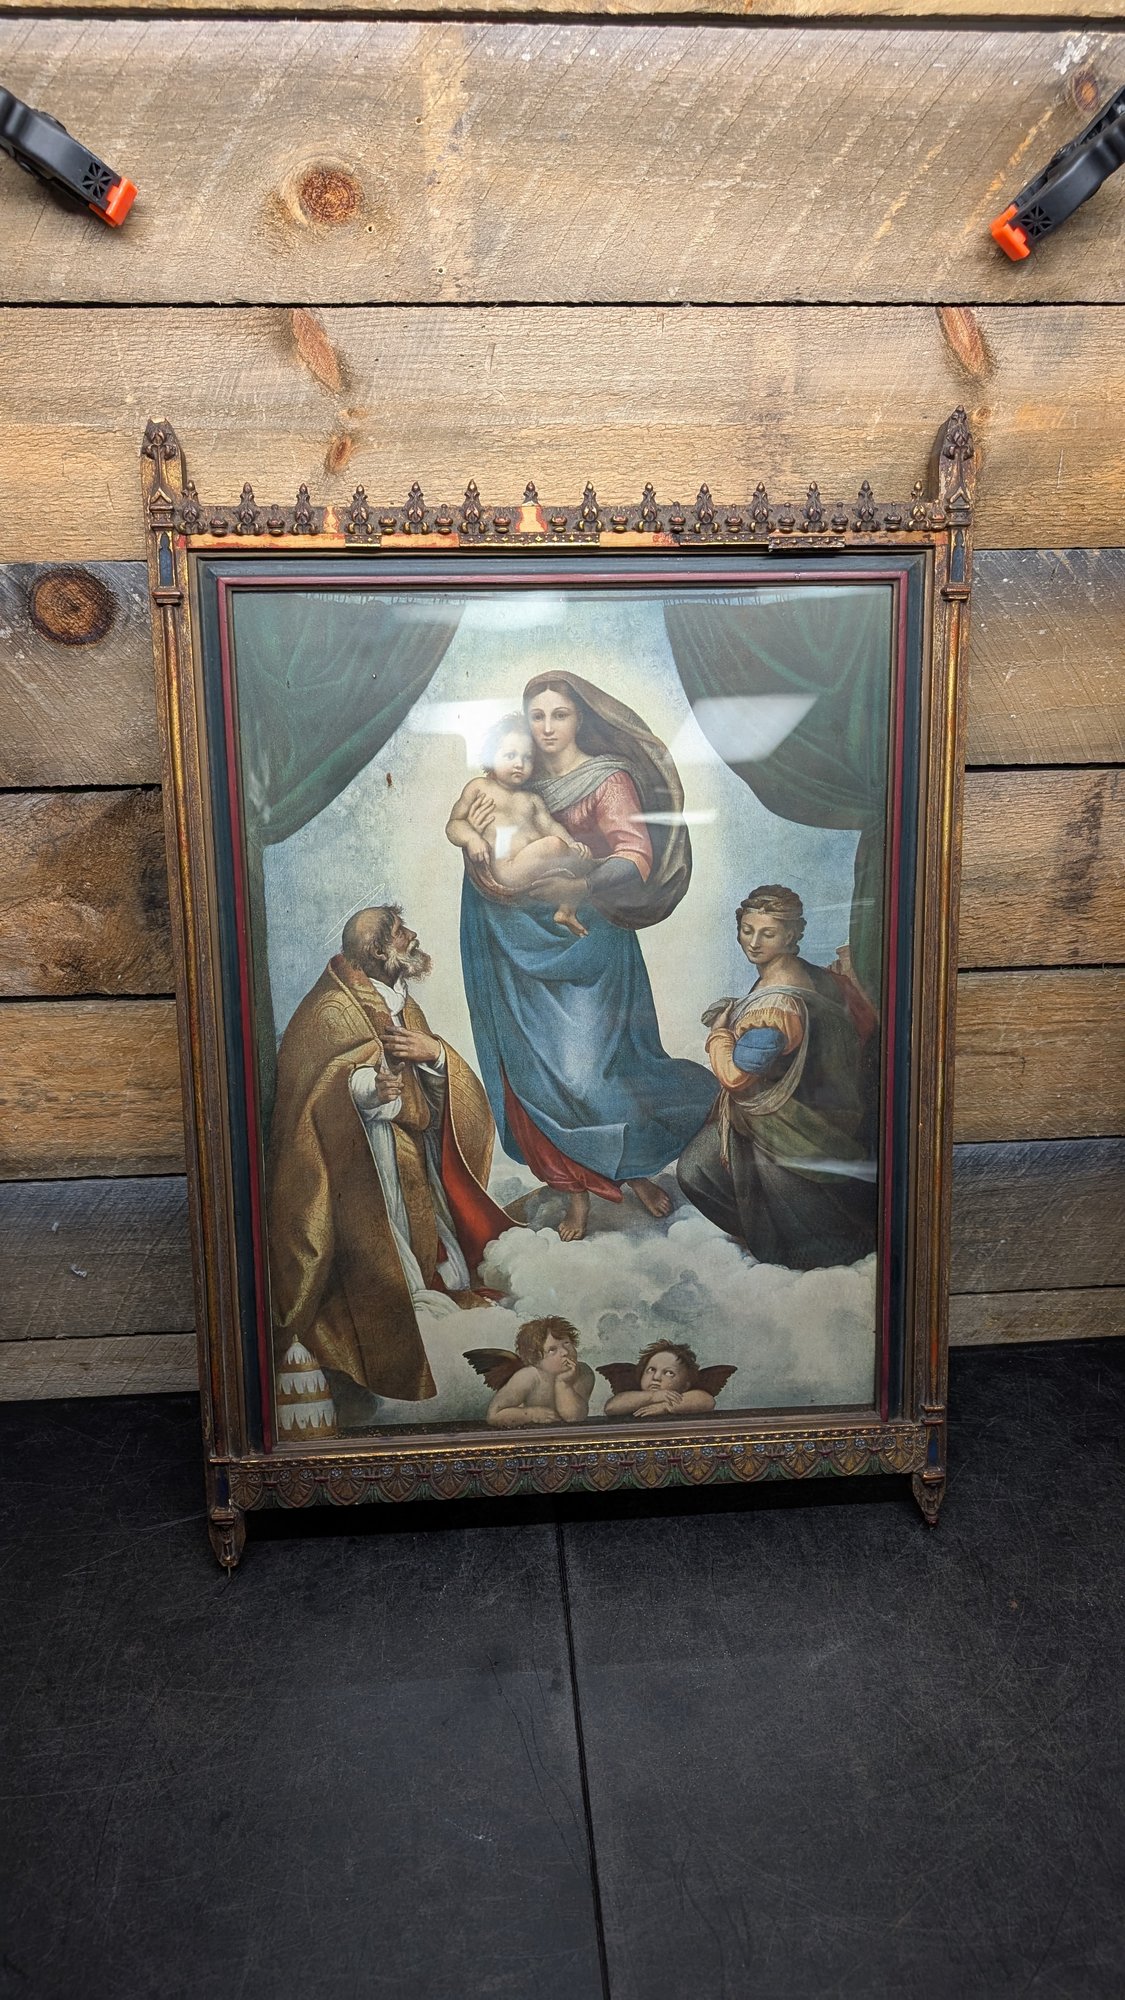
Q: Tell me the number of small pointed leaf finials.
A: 14